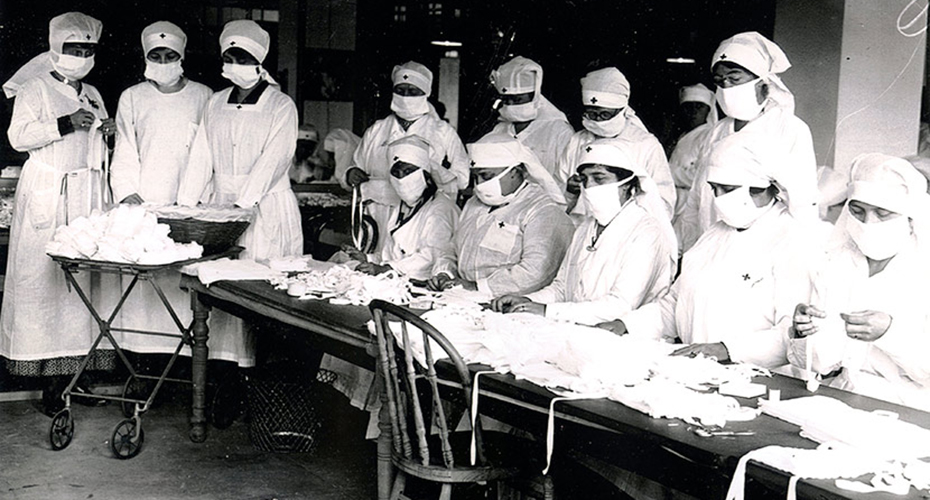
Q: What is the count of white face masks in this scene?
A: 12